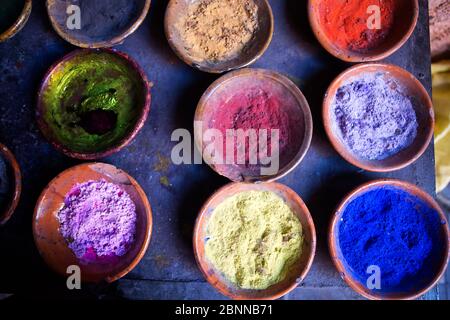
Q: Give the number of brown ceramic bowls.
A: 11